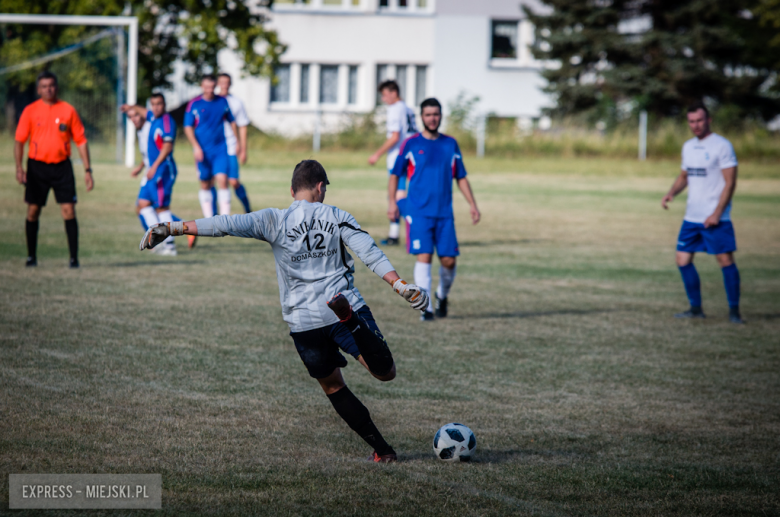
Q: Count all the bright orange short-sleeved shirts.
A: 1